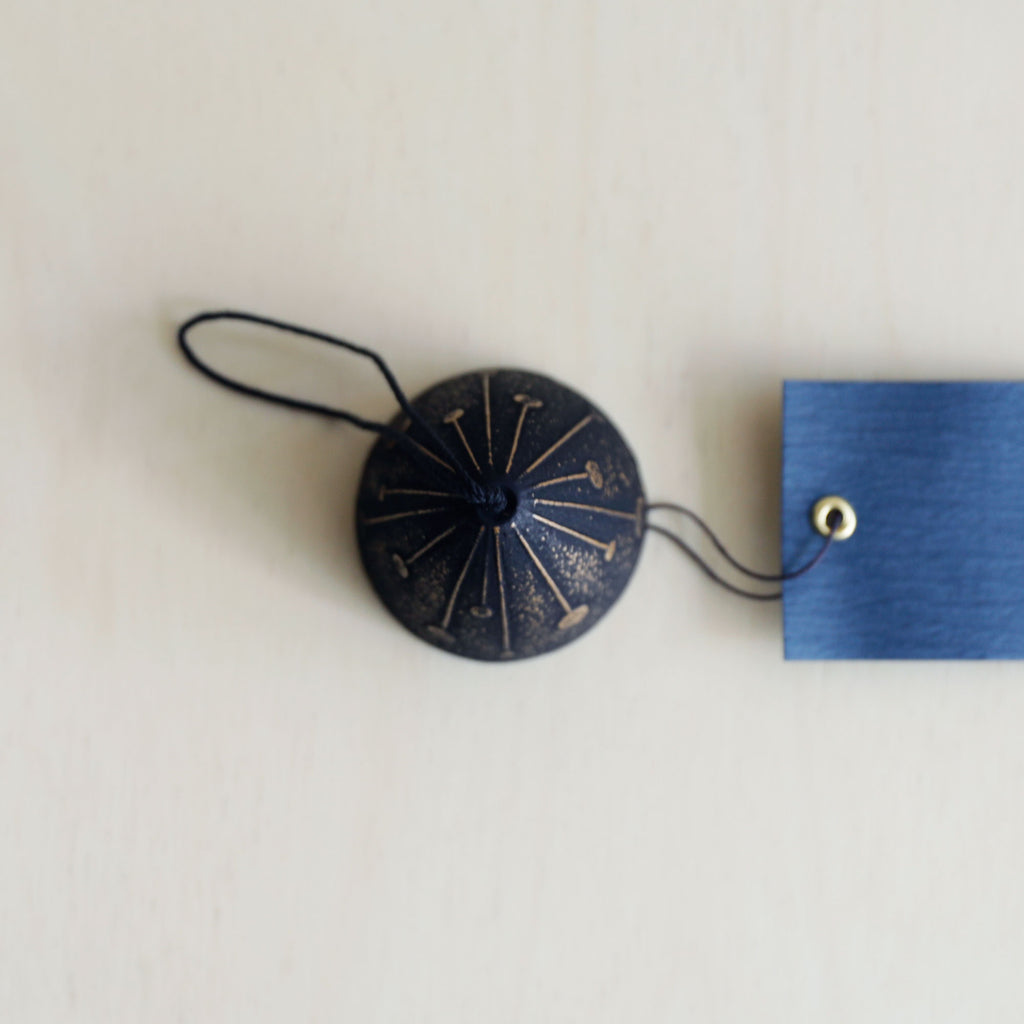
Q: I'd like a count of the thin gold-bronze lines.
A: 15